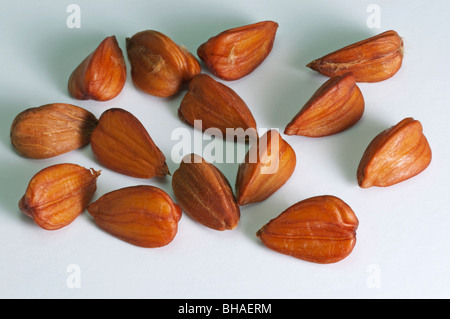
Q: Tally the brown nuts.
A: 14